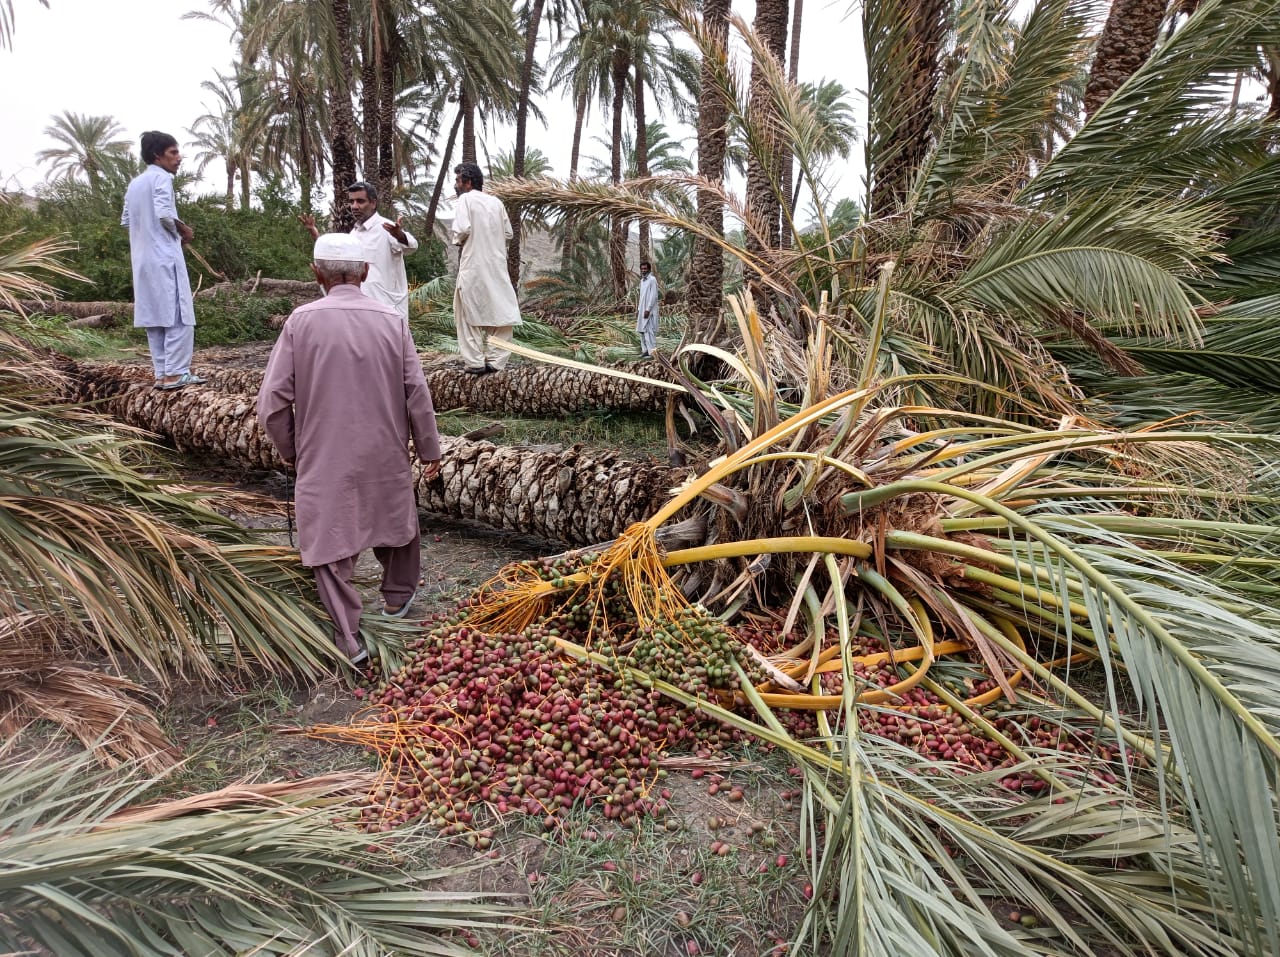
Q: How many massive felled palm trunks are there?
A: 2